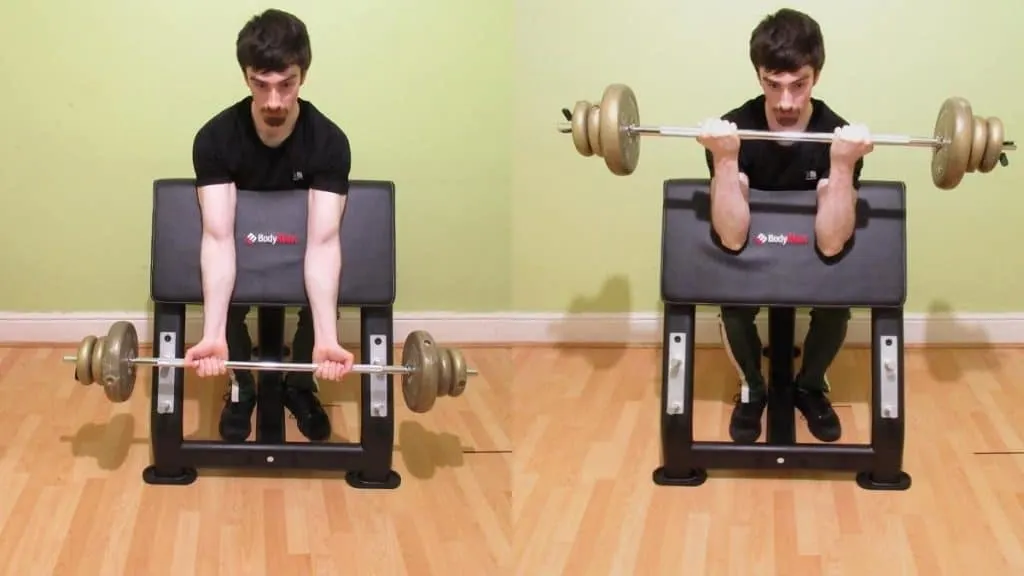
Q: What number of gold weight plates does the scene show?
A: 12